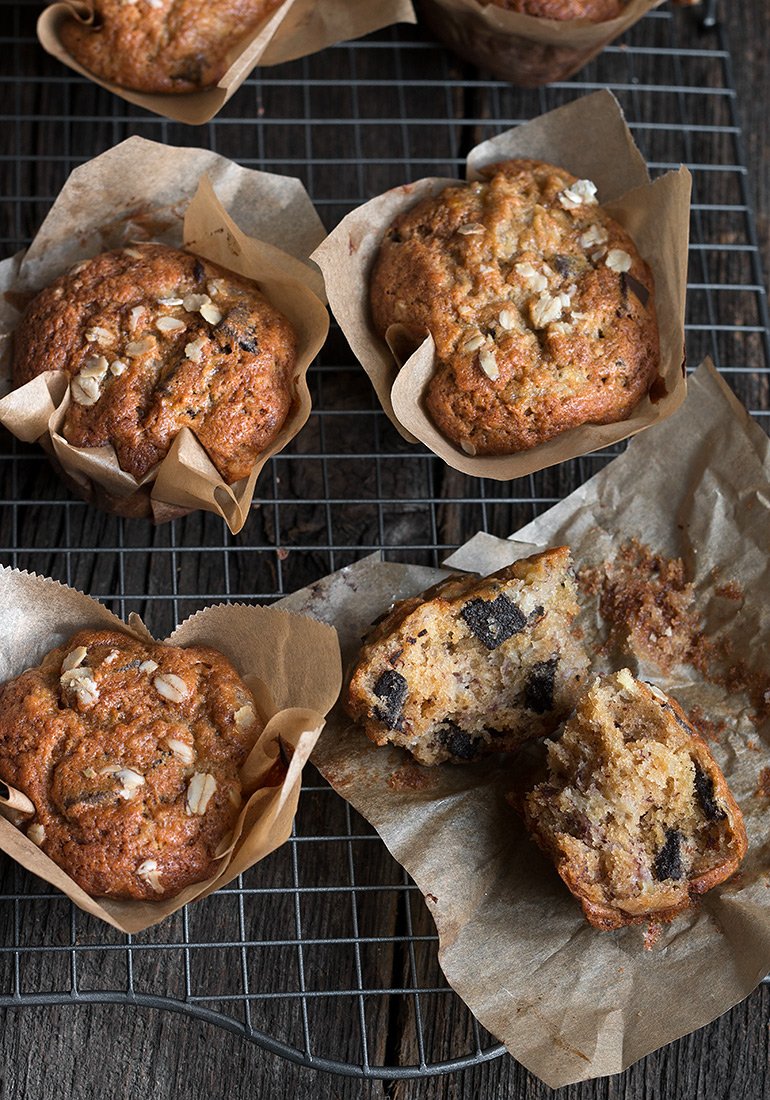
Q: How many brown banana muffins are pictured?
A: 6